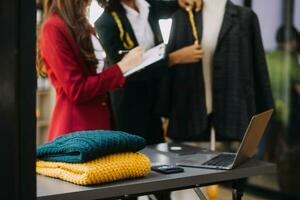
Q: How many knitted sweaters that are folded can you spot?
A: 2